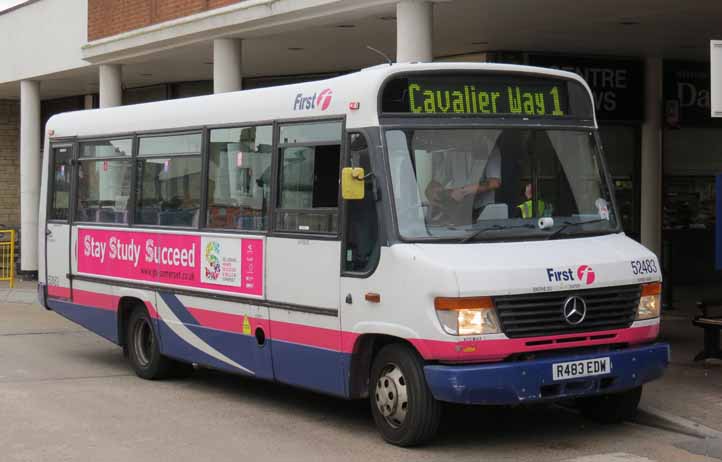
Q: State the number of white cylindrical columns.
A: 5